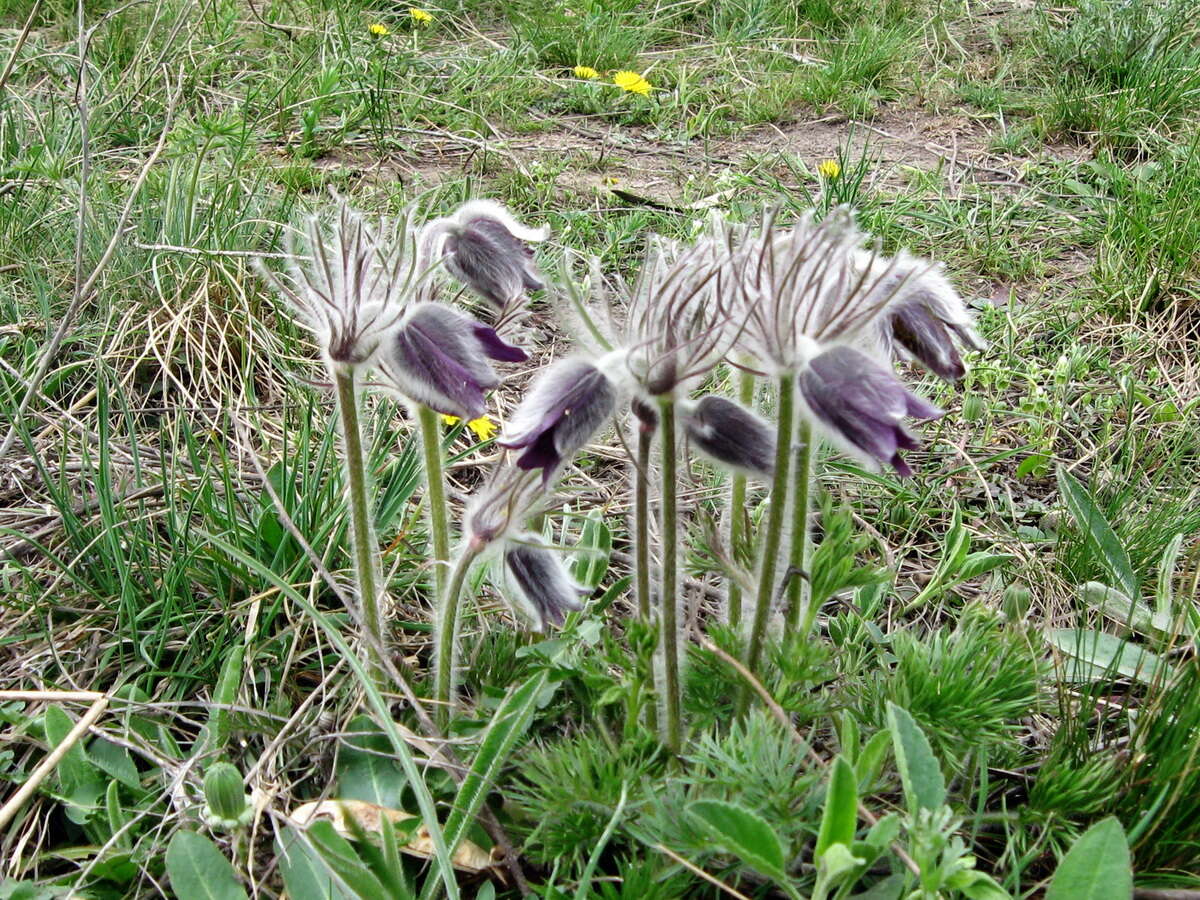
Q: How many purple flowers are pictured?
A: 7